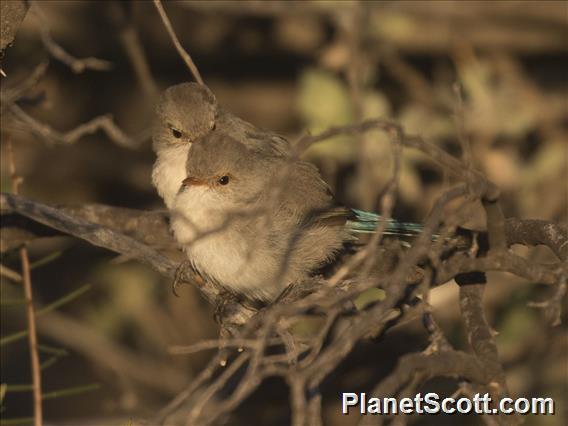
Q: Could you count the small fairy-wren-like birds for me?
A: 2